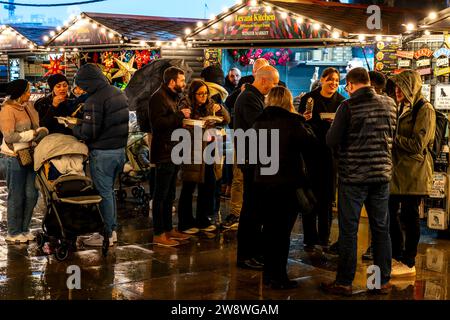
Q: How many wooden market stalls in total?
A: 4